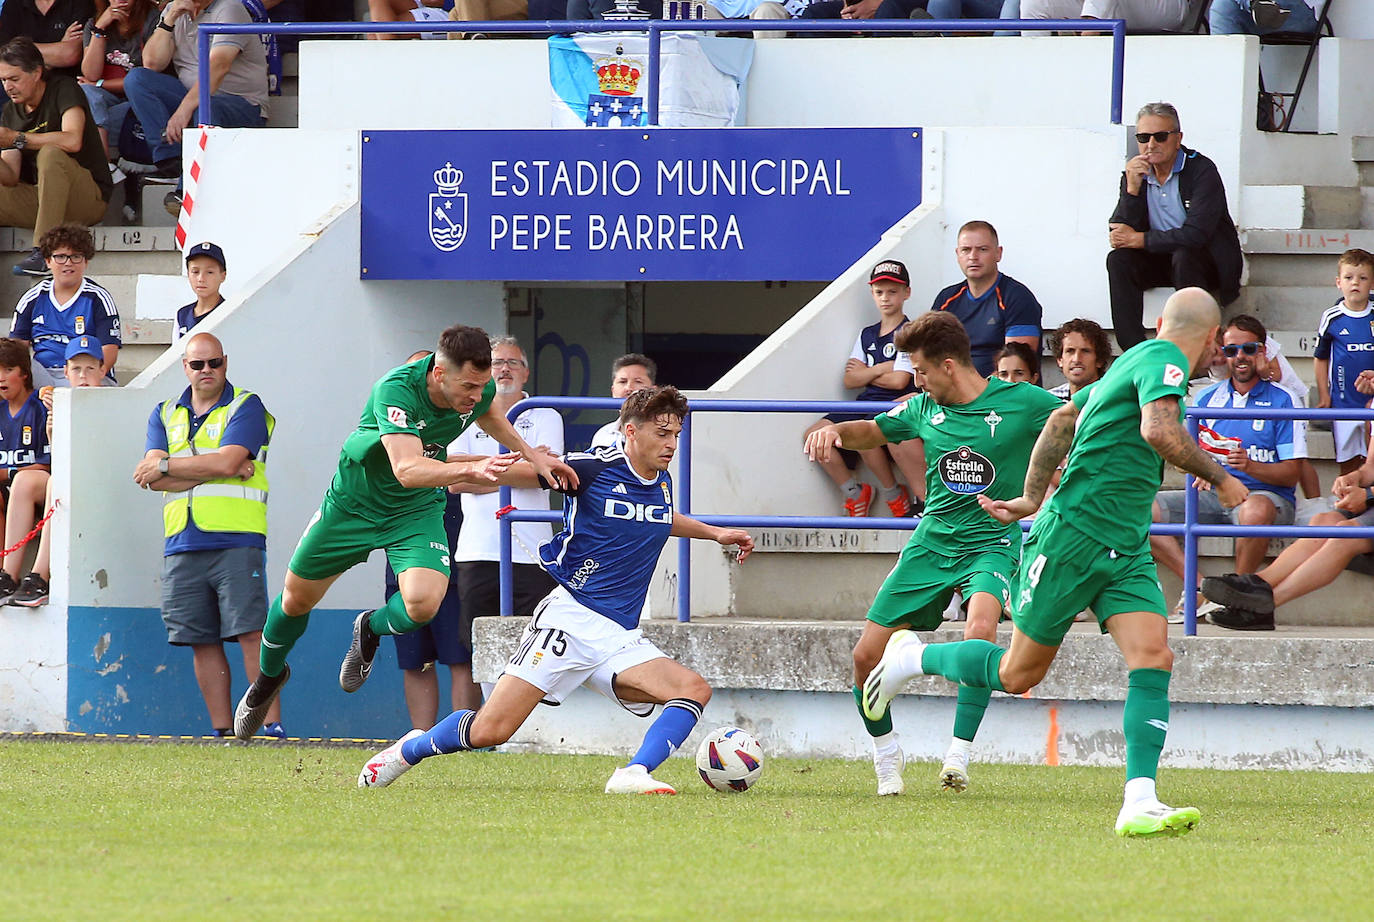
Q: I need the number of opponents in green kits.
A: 3